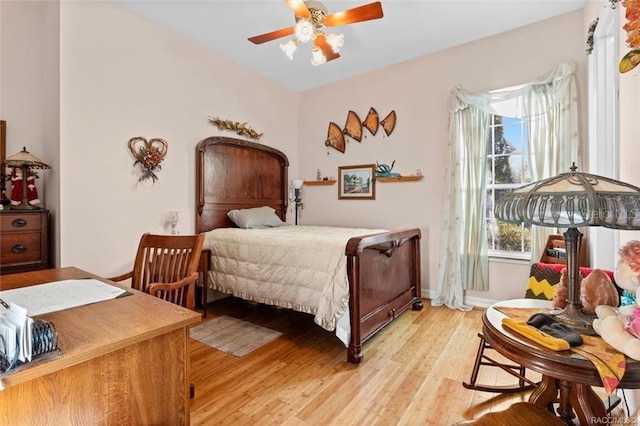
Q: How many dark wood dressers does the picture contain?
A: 1